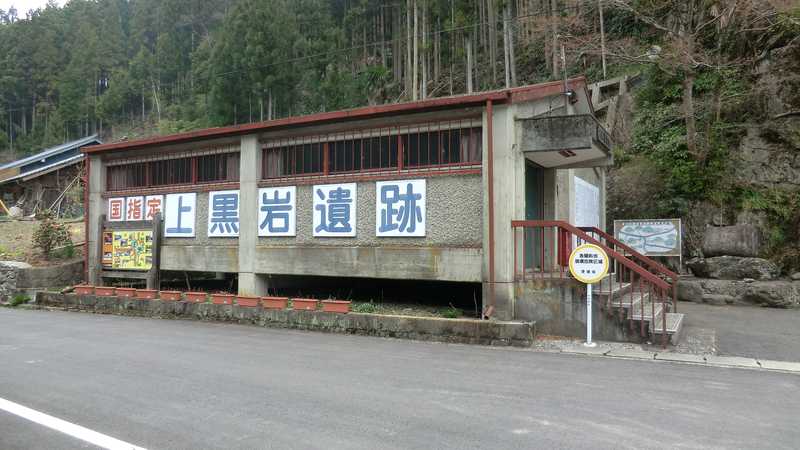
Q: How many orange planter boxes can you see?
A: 11